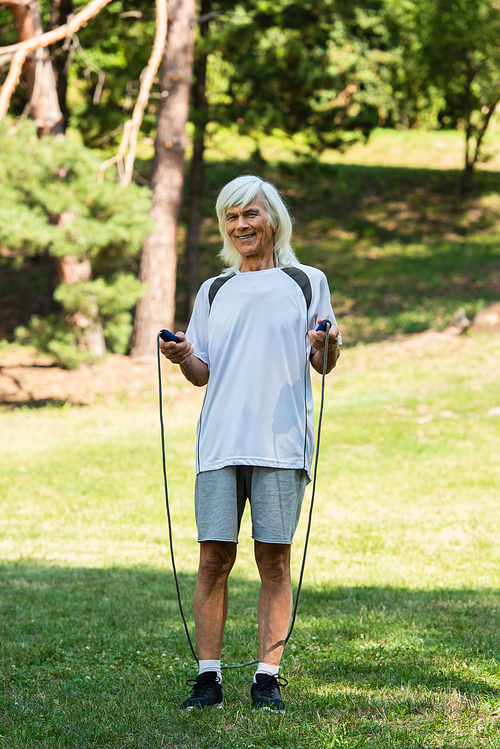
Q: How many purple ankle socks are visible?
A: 0